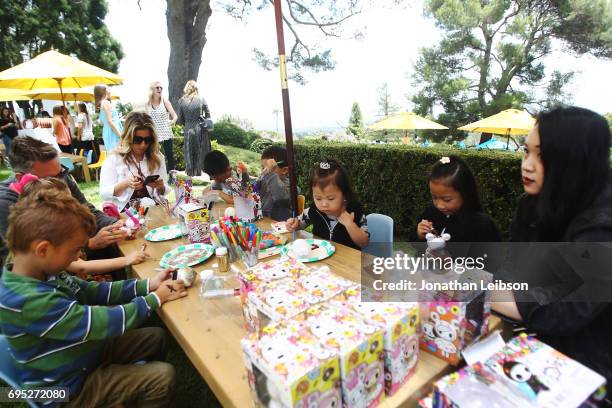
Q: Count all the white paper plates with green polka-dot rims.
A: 3